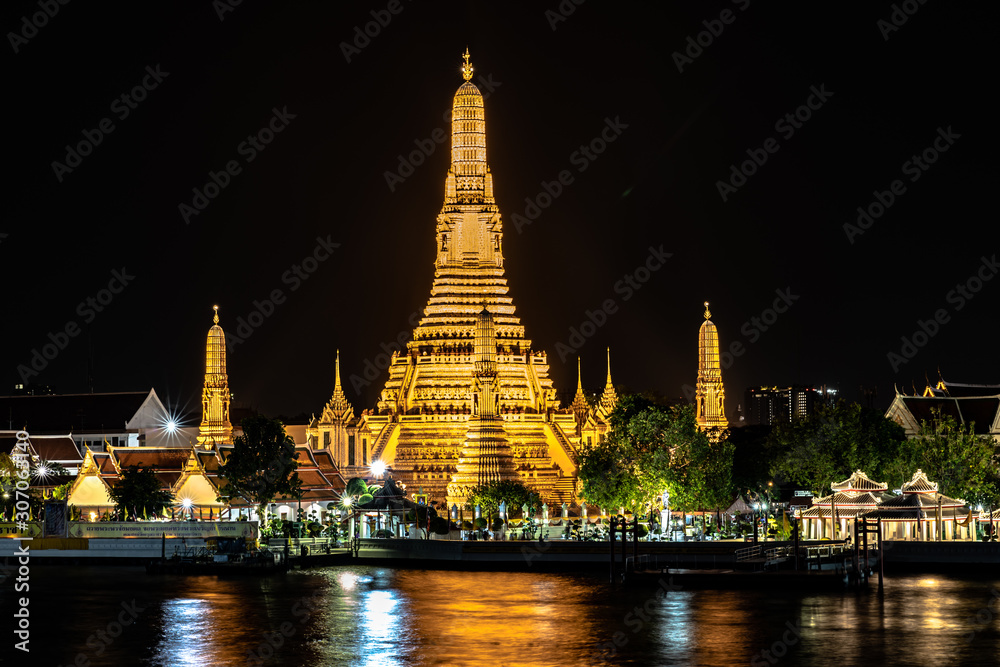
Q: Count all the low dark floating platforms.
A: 2